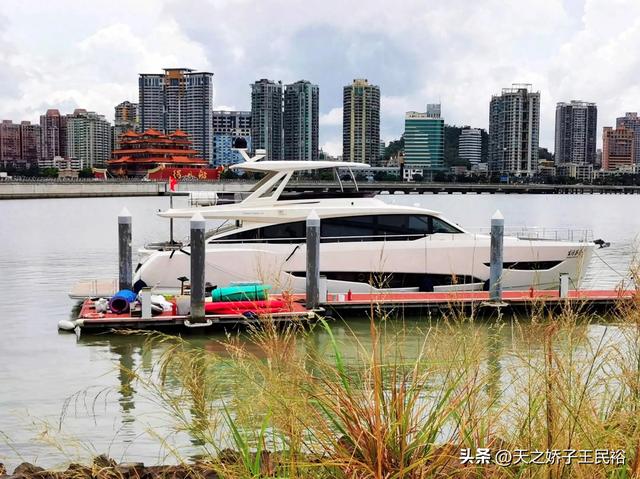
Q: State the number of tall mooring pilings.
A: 4